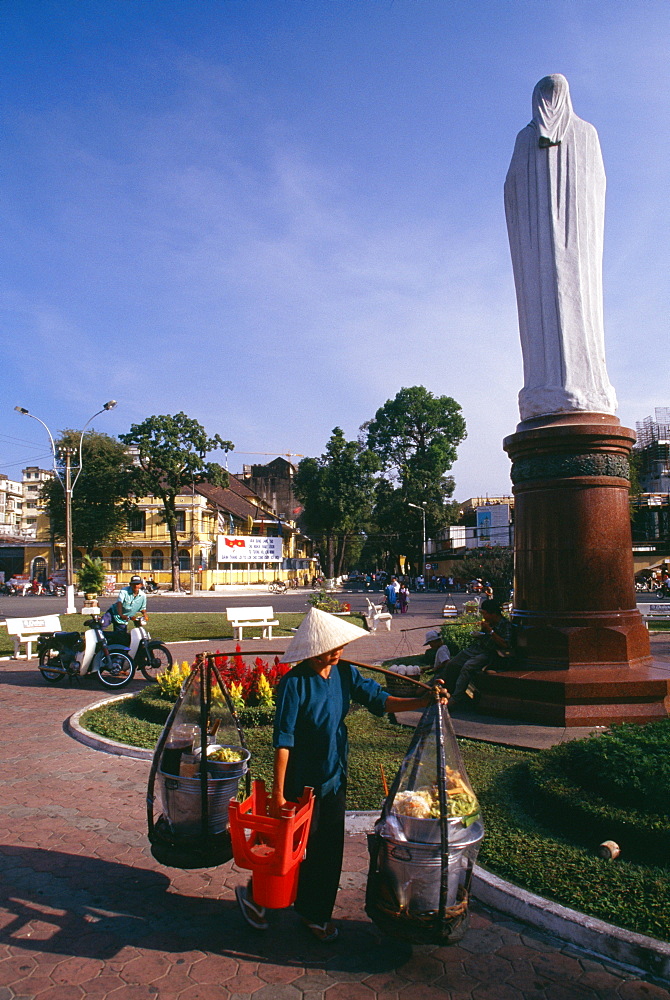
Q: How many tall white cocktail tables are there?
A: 0